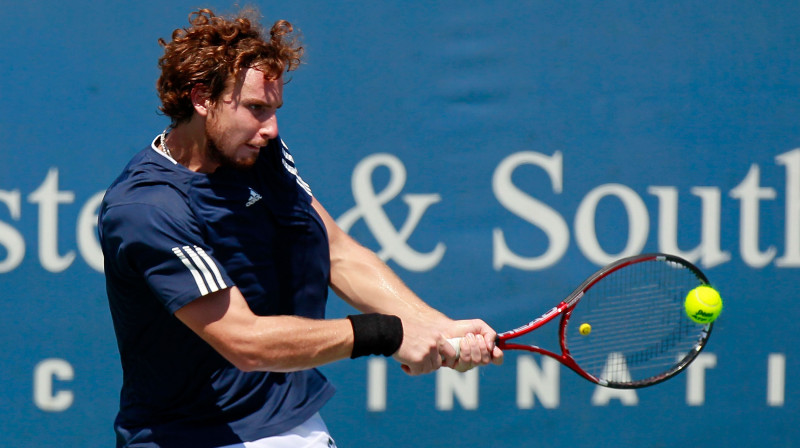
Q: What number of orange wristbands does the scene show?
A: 0